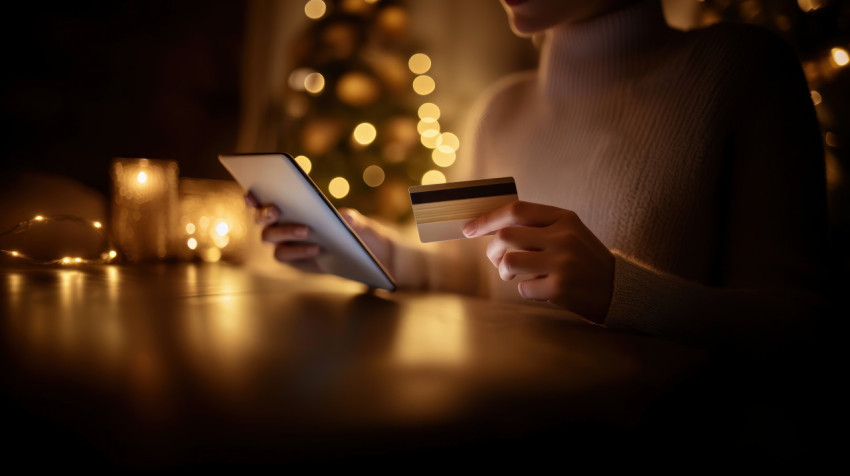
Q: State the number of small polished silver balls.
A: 0